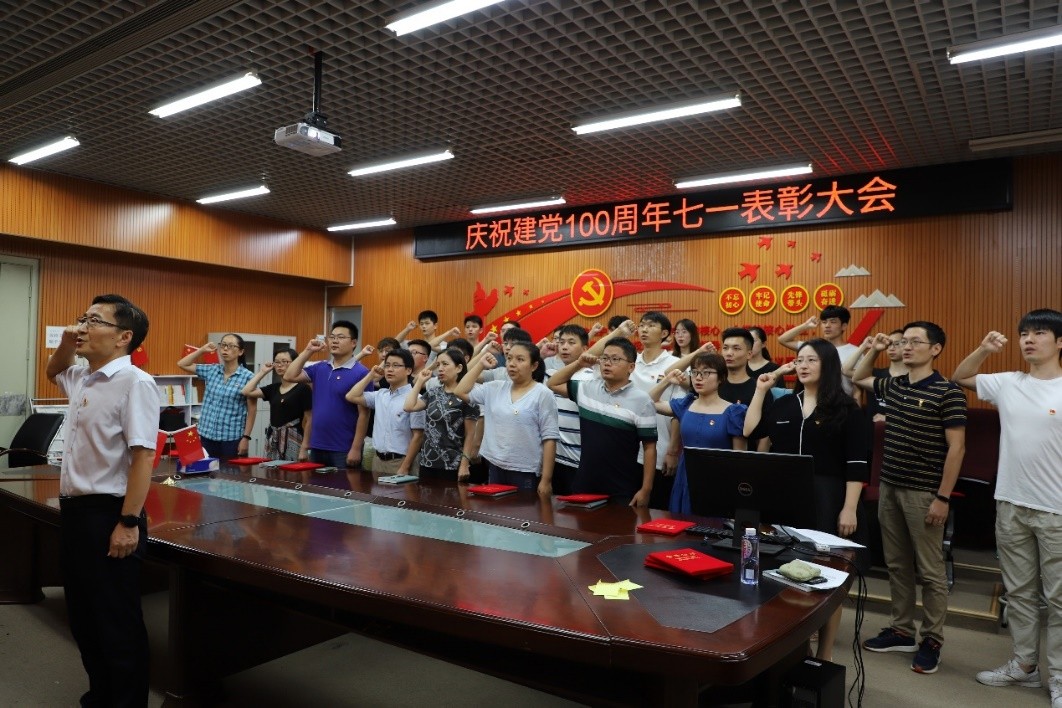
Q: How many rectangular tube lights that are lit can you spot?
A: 10